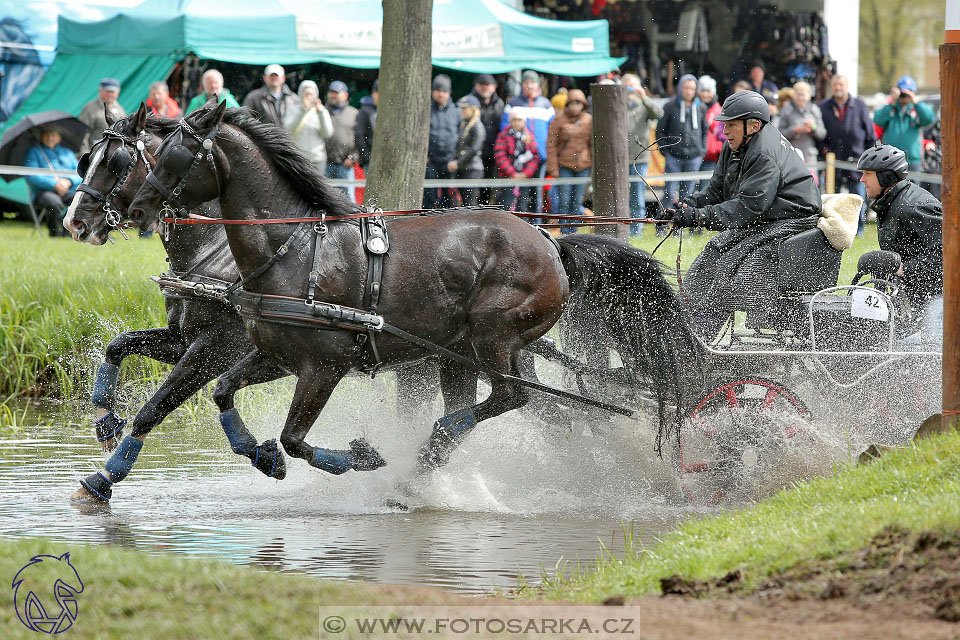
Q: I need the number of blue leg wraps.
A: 5